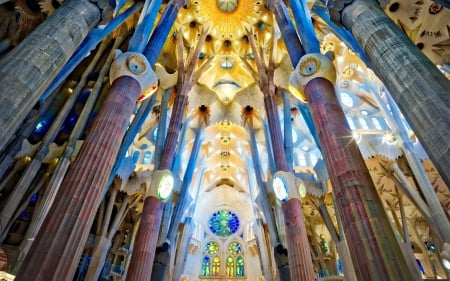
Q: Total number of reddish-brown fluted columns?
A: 4